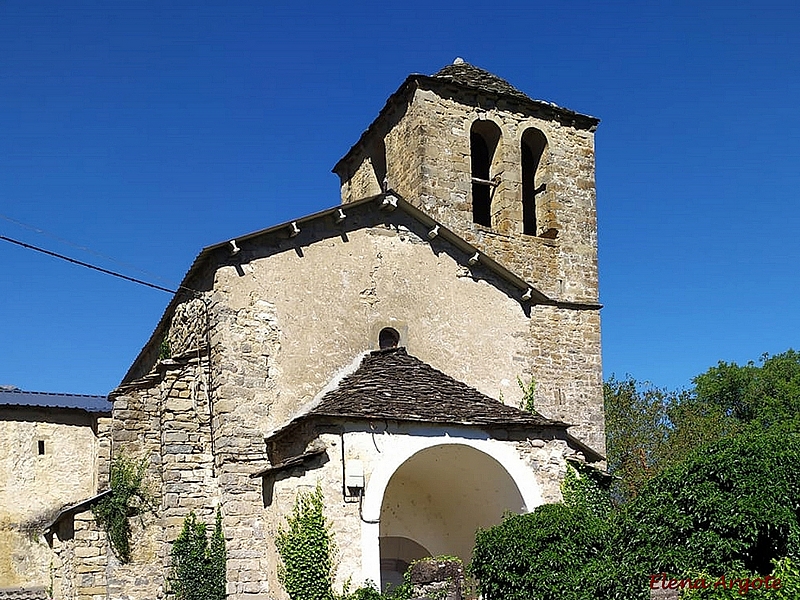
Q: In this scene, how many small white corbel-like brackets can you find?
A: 7